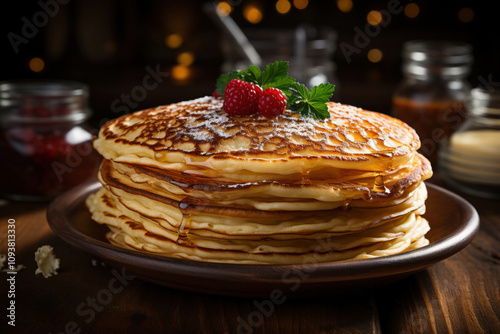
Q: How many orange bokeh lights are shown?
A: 13